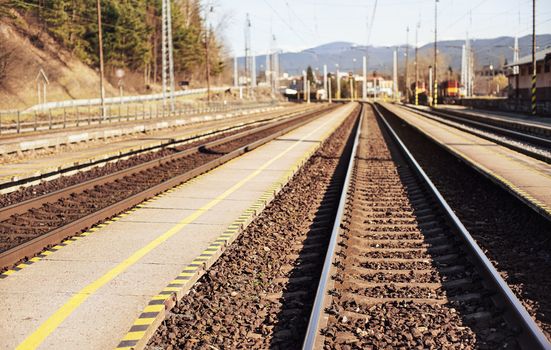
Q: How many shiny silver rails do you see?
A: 2